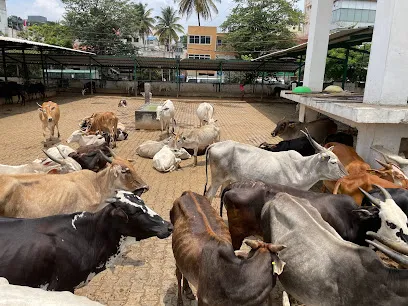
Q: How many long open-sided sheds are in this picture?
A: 3